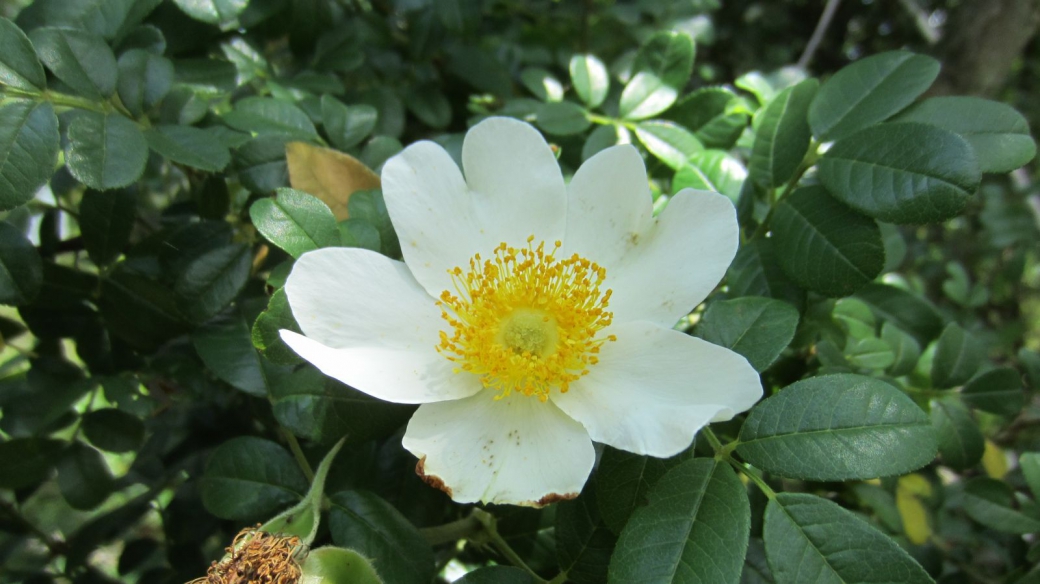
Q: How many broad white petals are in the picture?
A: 5